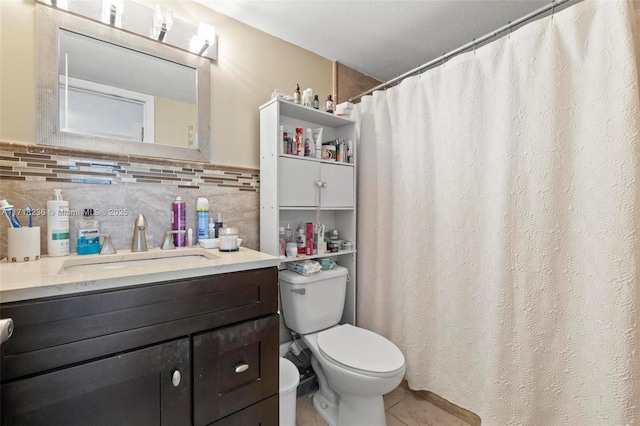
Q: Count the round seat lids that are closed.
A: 1